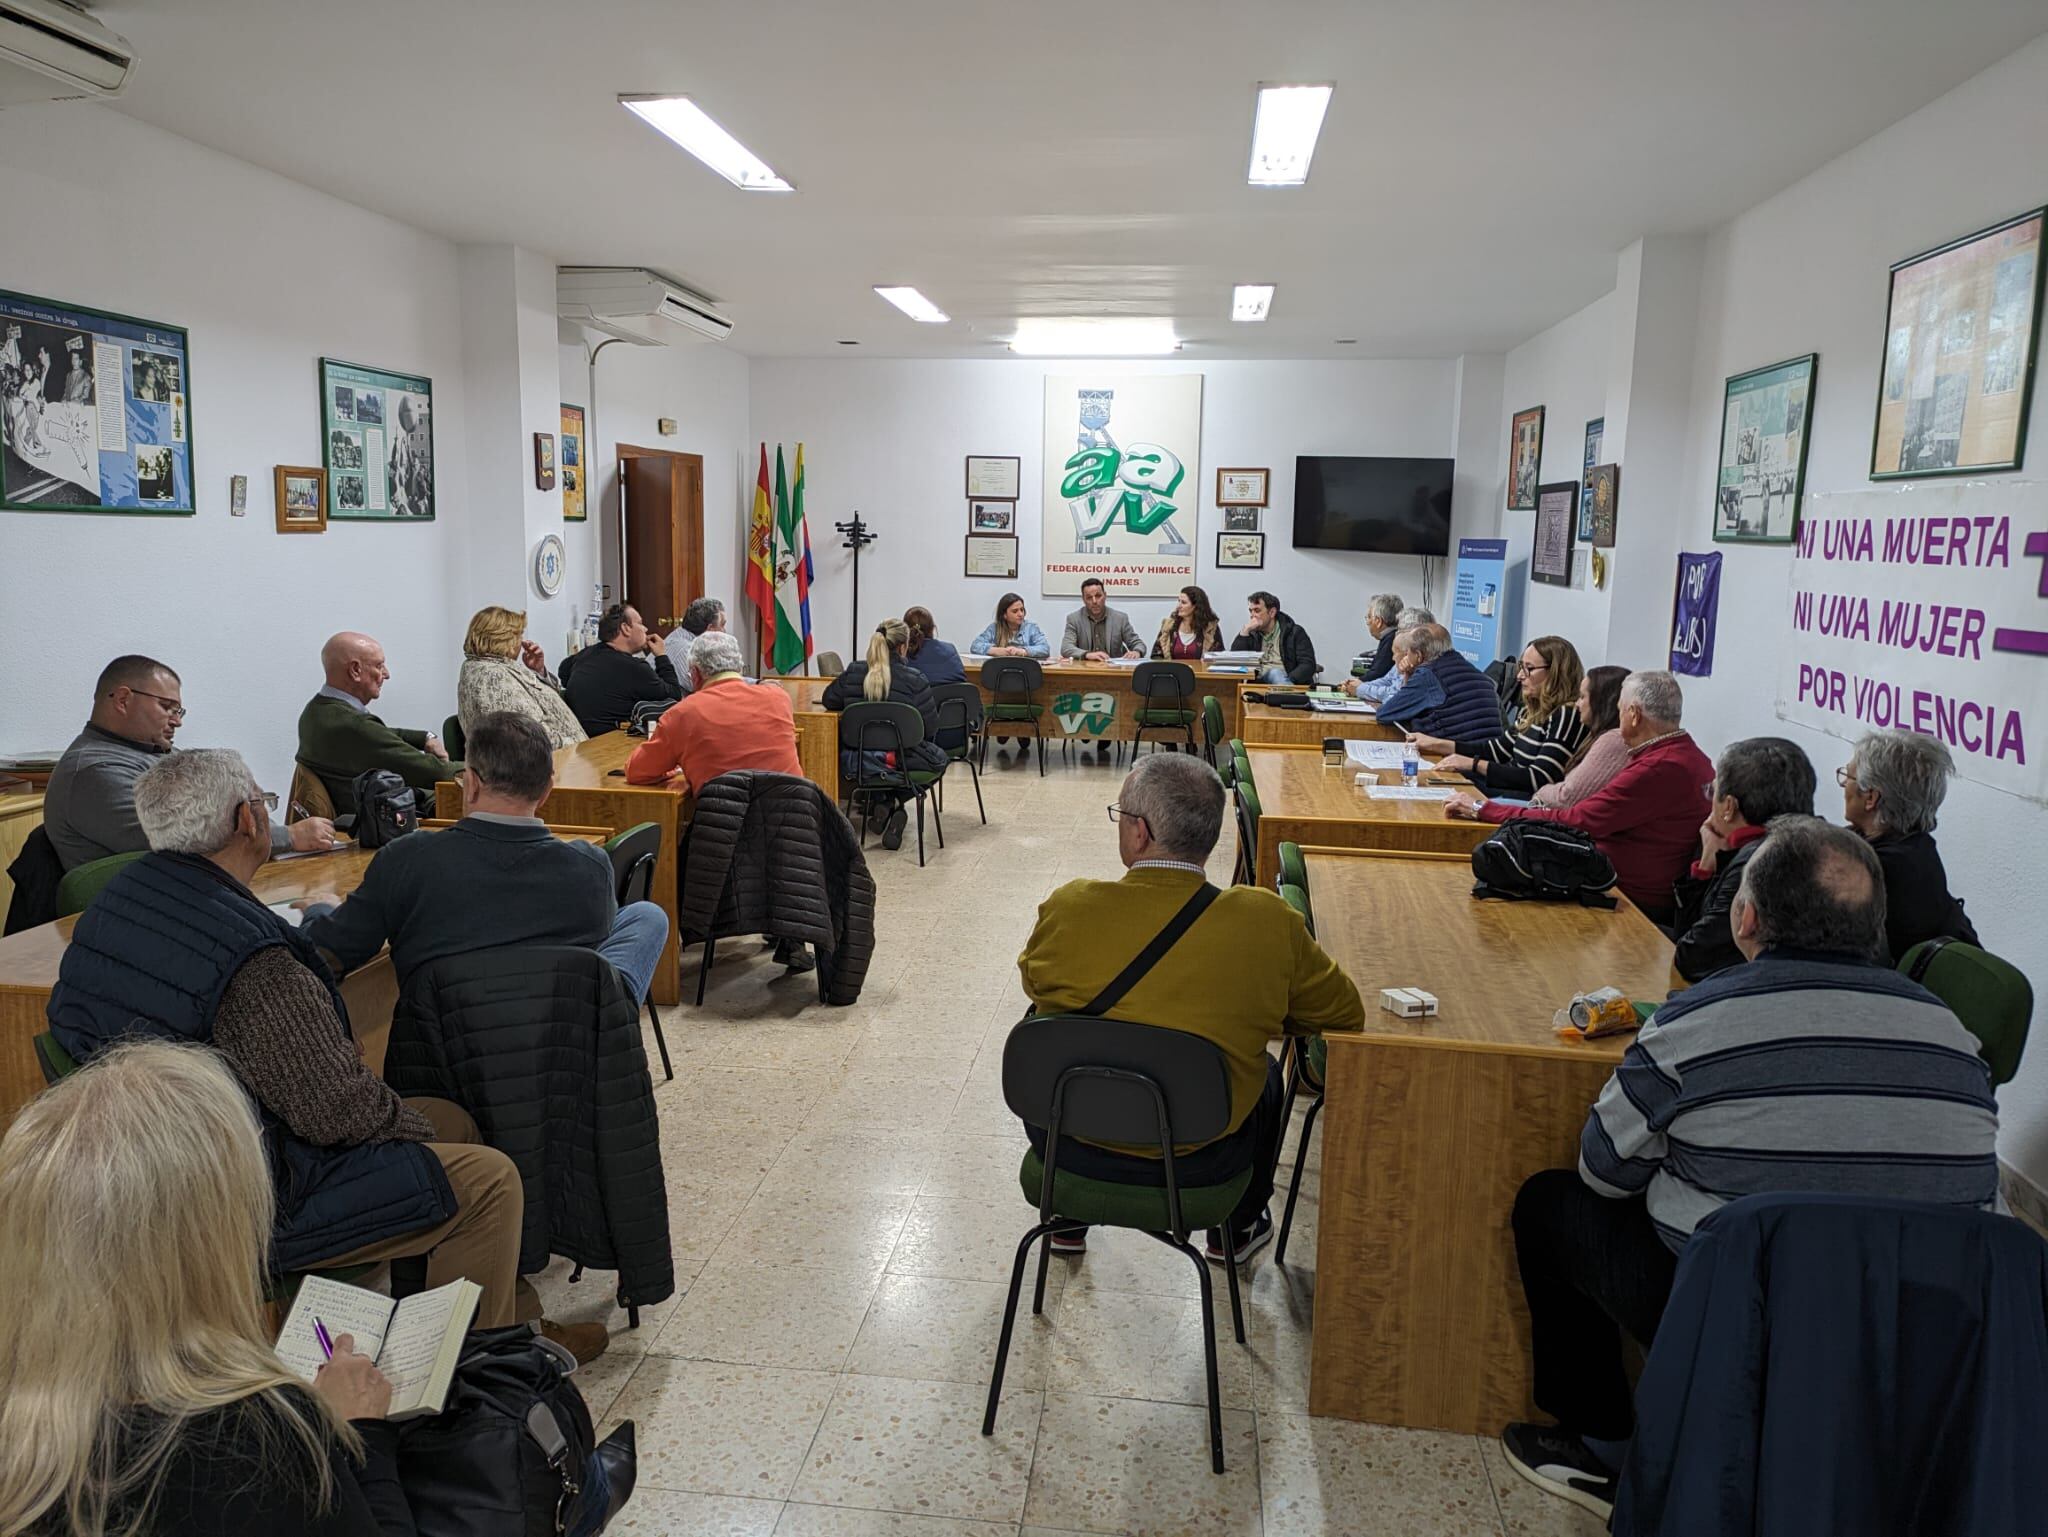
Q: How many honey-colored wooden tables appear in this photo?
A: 7